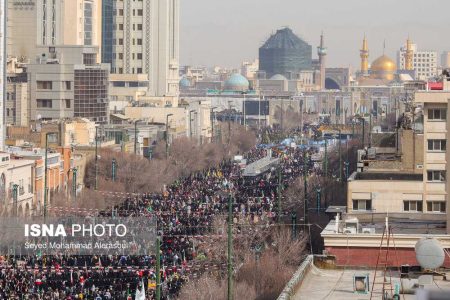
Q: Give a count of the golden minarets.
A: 2